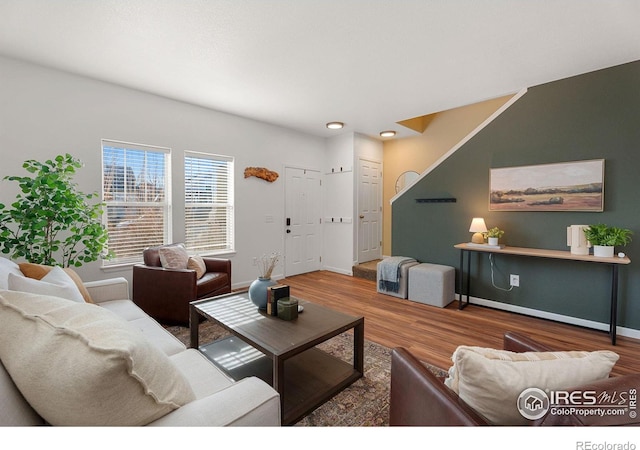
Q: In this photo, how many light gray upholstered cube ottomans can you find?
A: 2